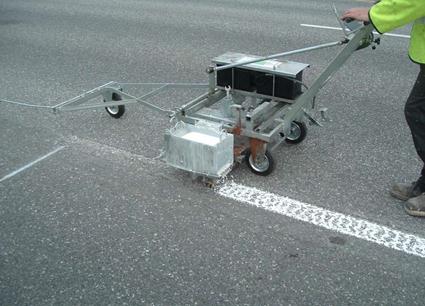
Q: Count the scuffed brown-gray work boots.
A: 2